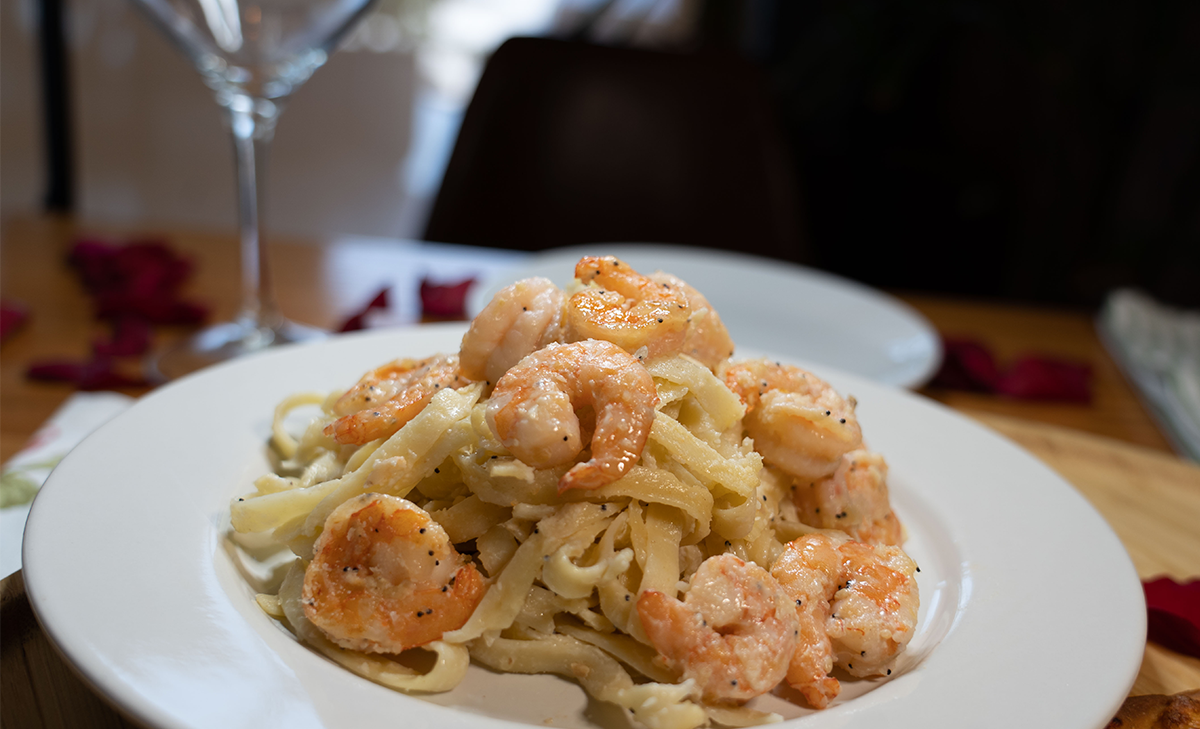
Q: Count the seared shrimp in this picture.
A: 10